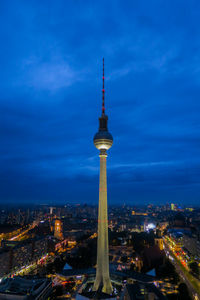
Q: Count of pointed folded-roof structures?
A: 2